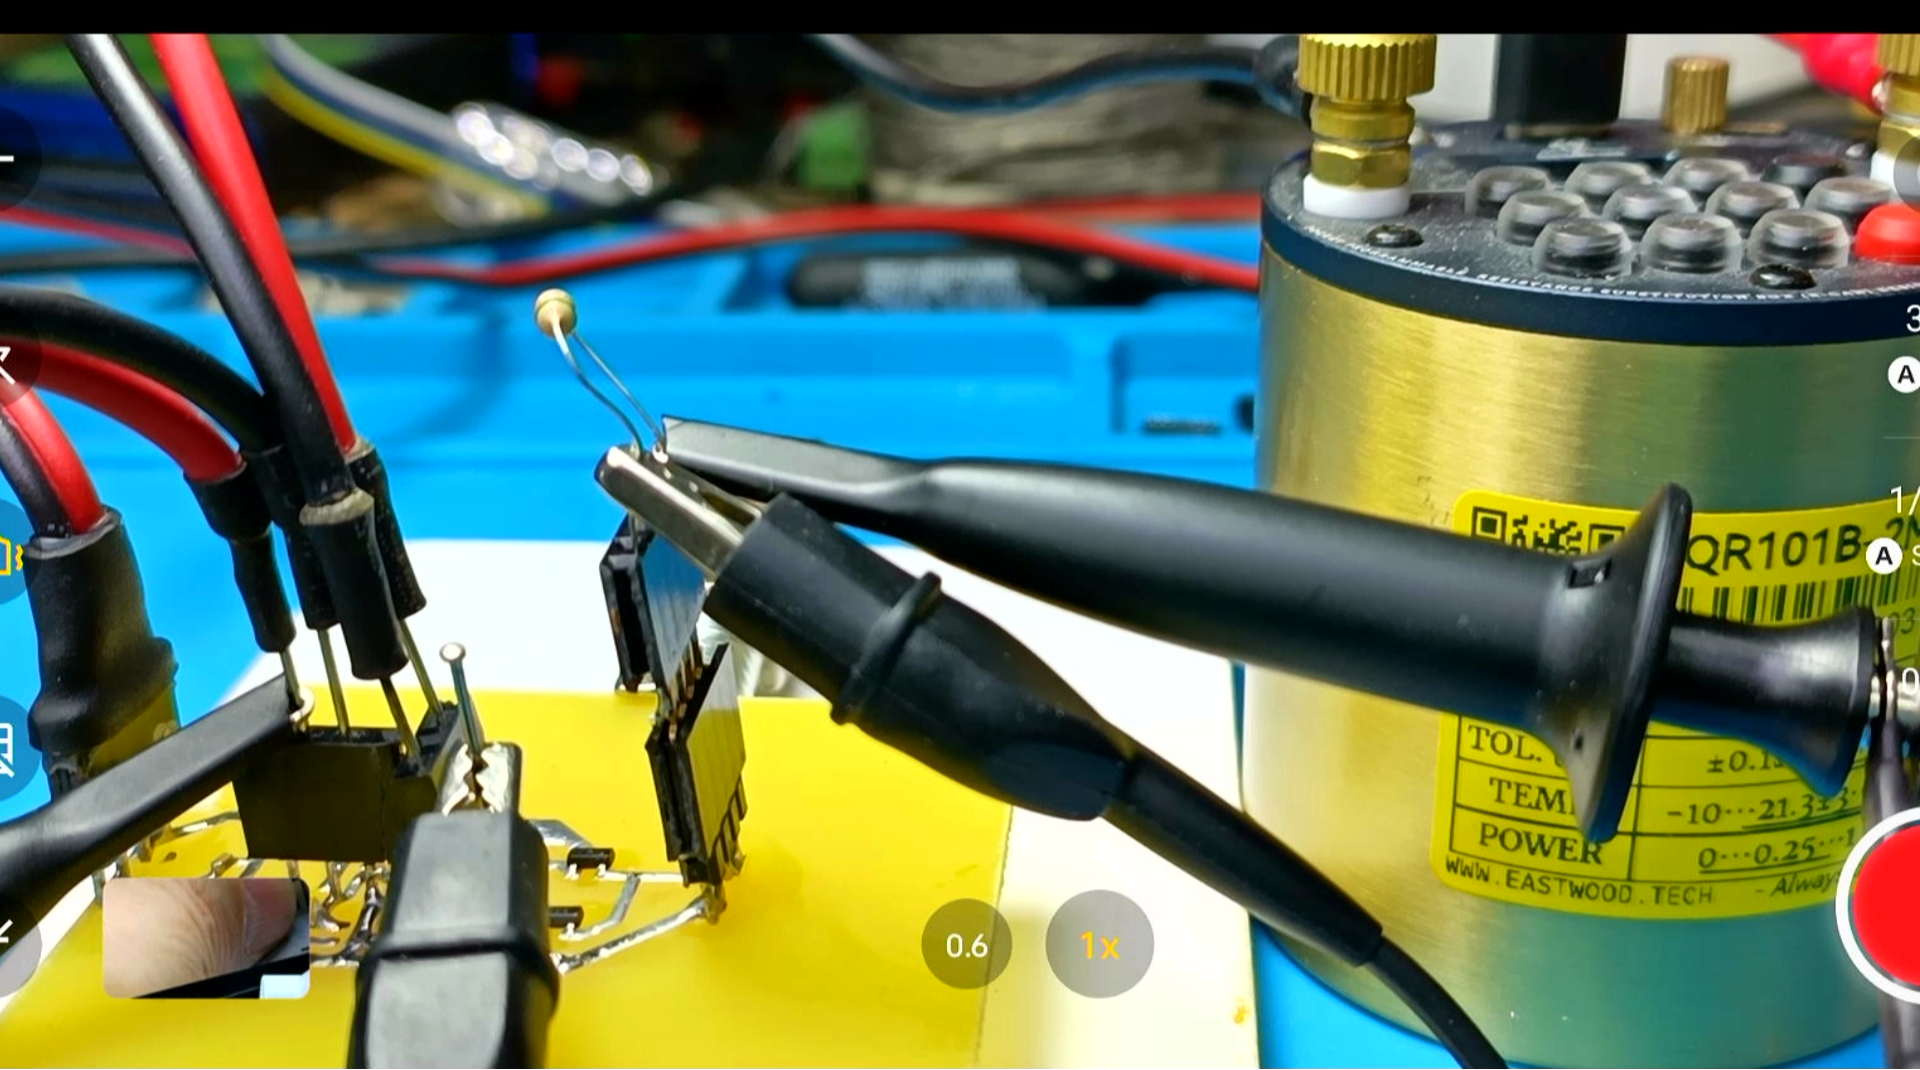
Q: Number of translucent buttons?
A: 10